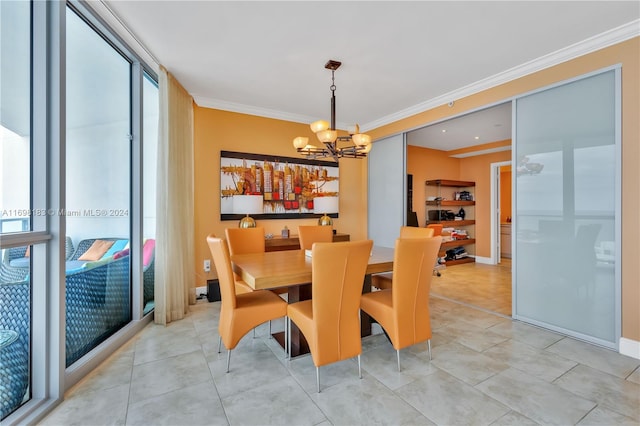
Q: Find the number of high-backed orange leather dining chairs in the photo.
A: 6